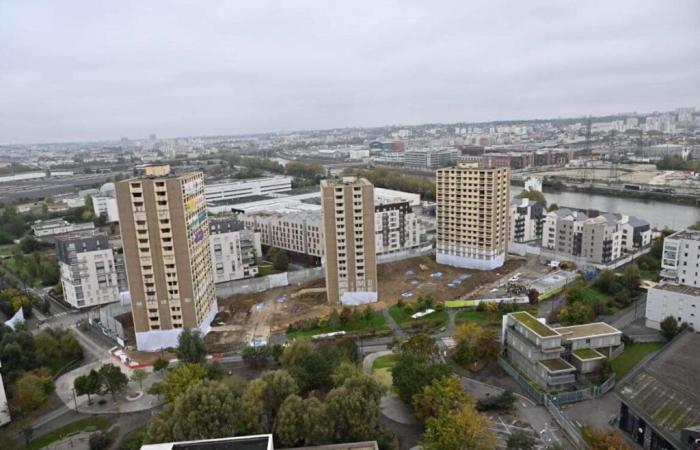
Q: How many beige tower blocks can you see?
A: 3